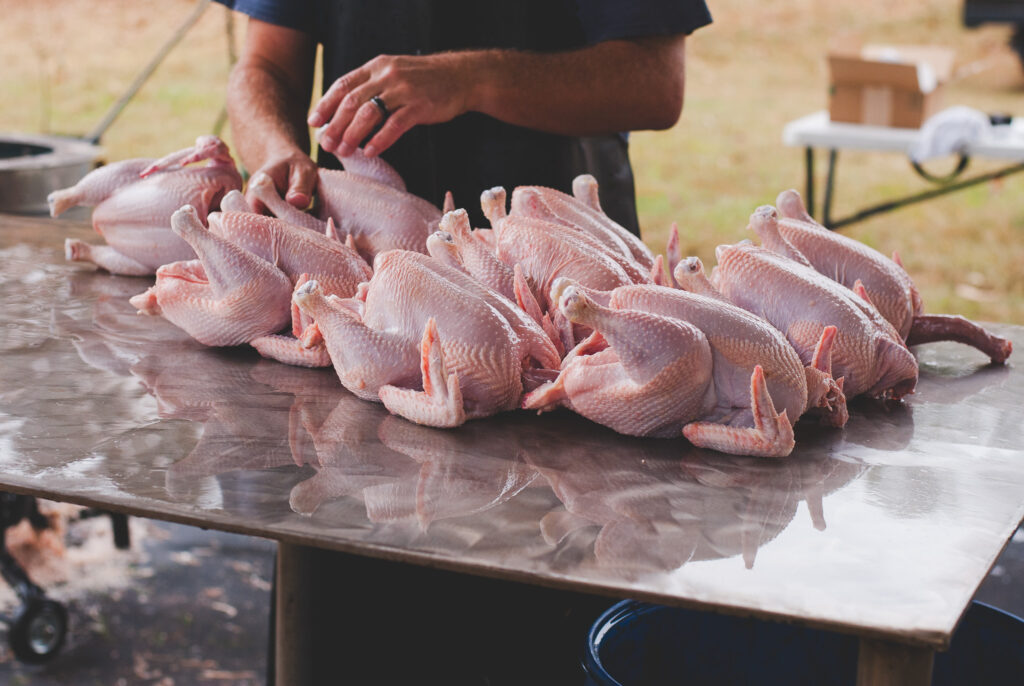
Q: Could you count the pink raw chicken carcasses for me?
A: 9